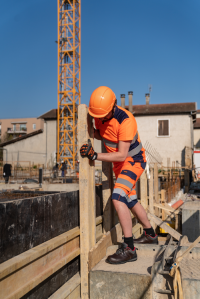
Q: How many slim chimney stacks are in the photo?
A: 3